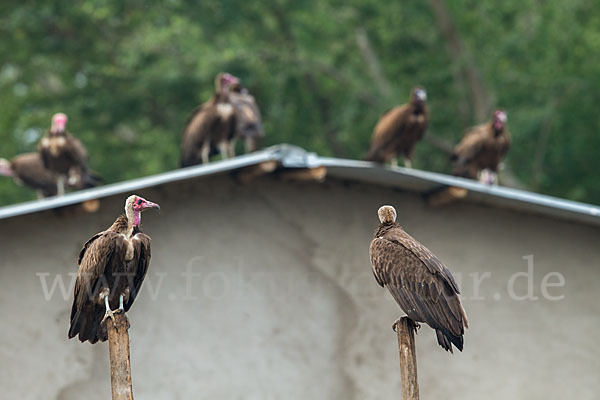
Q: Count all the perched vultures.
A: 8